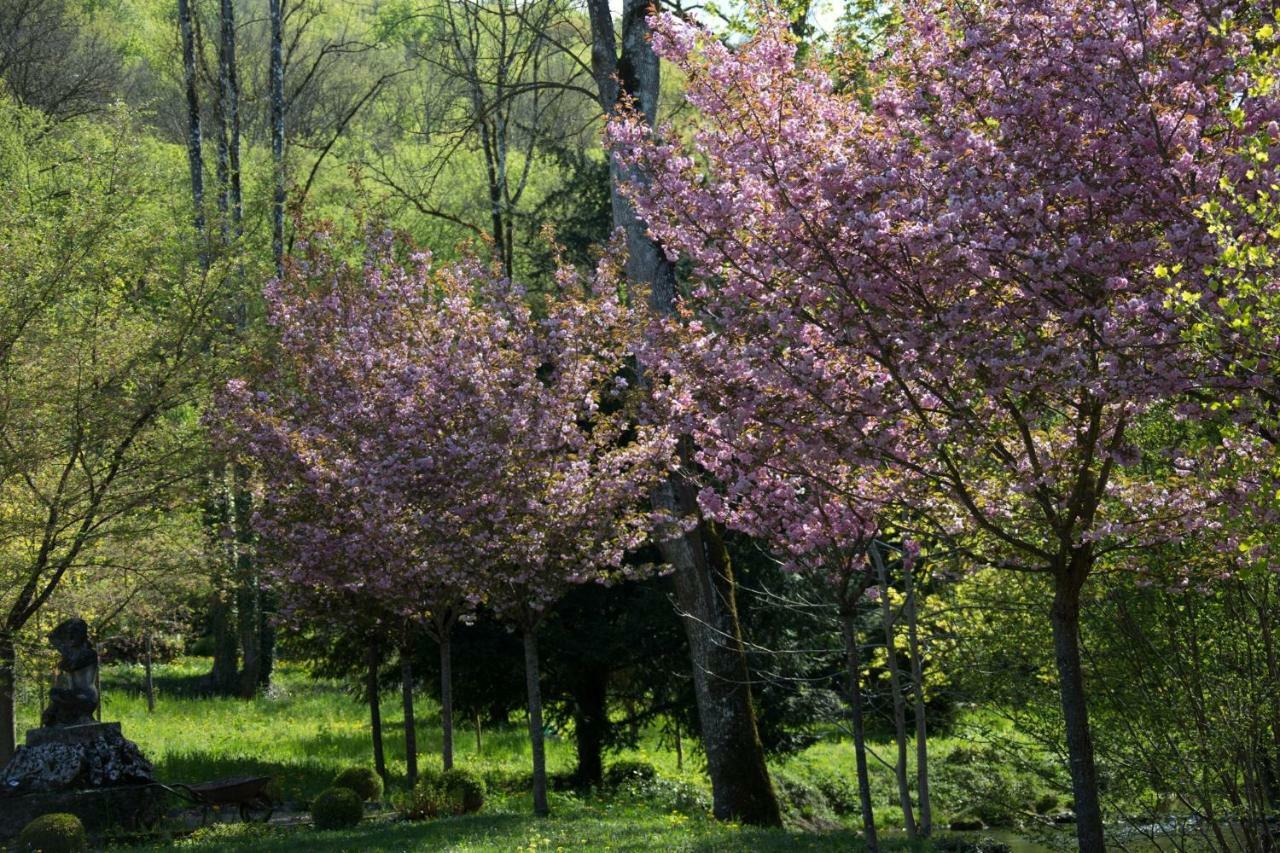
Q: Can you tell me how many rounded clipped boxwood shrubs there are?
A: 4